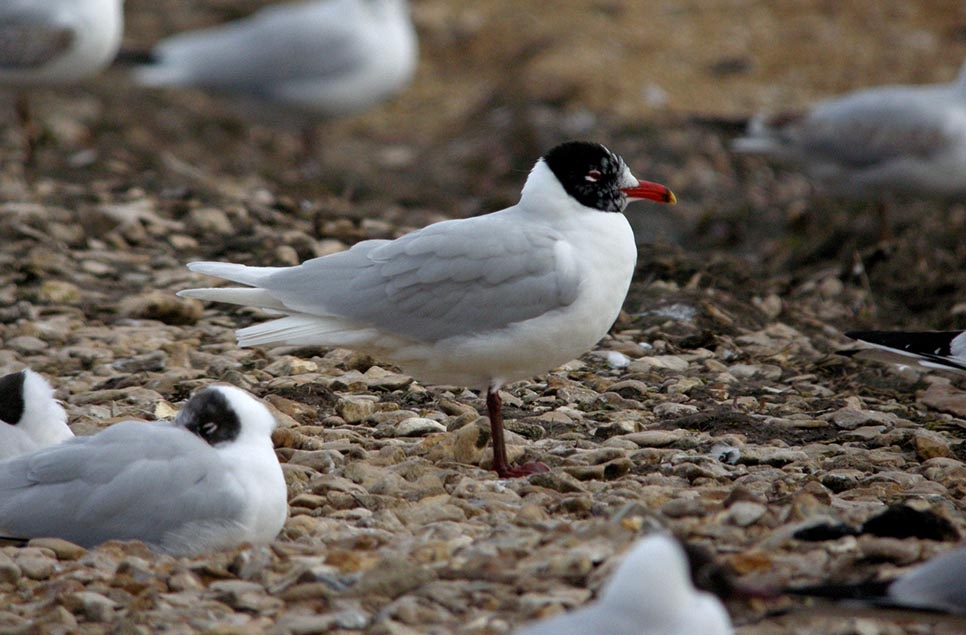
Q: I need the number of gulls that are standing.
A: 4